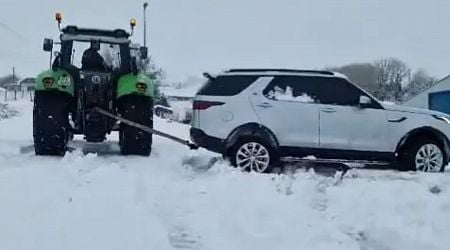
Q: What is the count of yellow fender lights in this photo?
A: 2